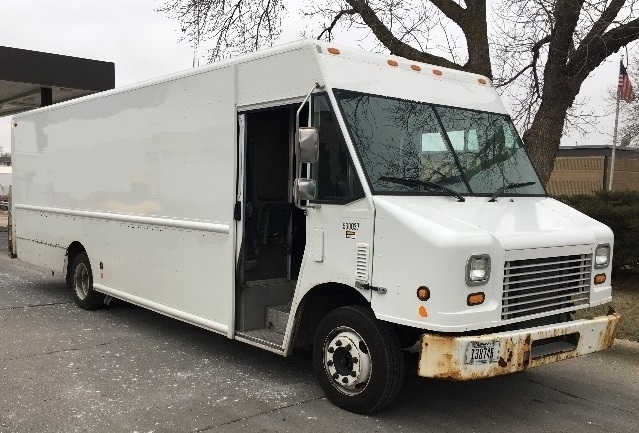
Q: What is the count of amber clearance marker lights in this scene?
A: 5